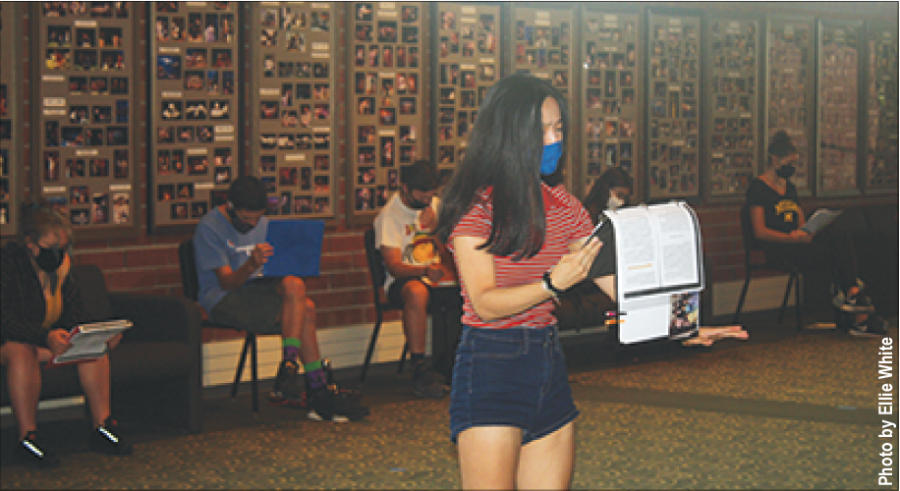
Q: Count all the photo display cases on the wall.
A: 13